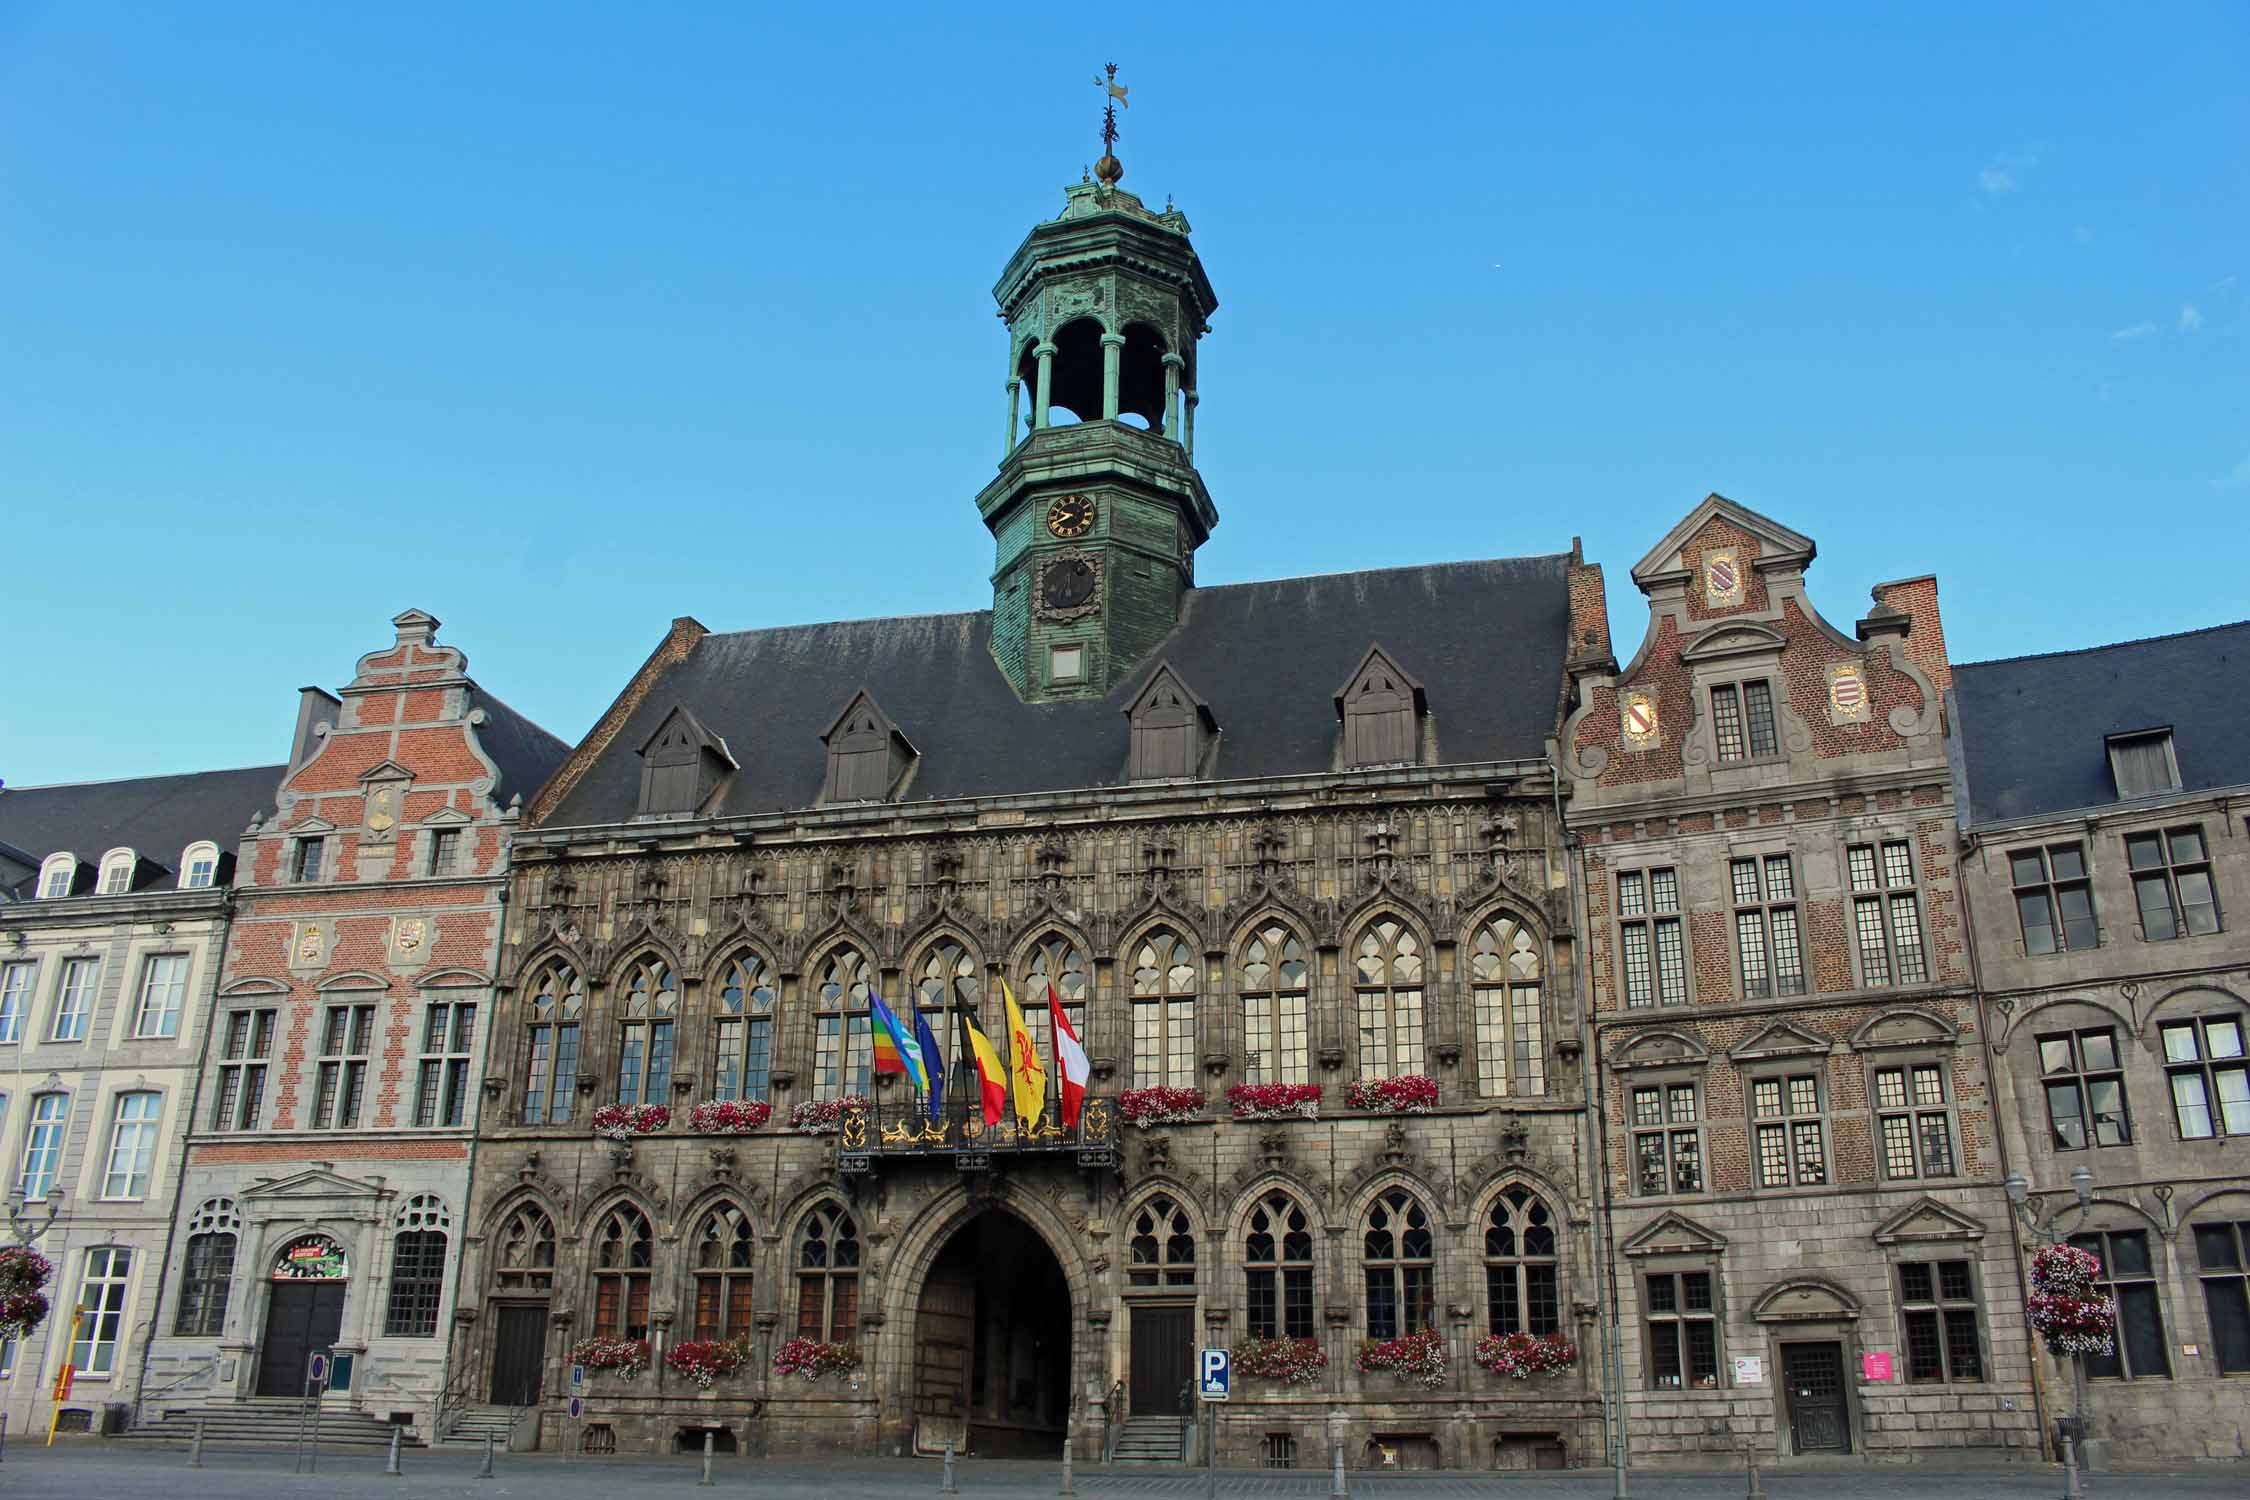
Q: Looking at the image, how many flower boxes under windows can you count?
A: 12